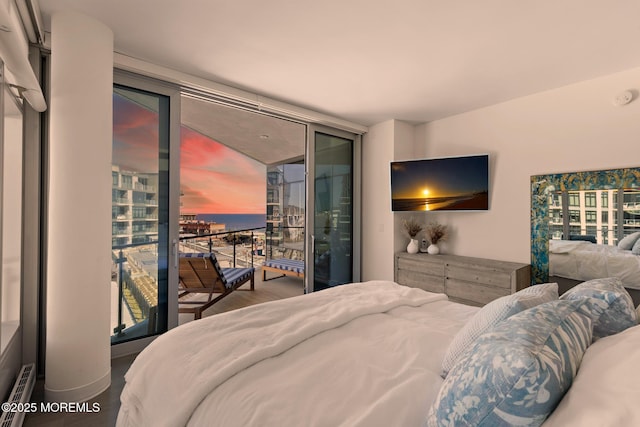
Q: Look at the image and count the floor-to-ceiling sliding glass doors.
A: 2